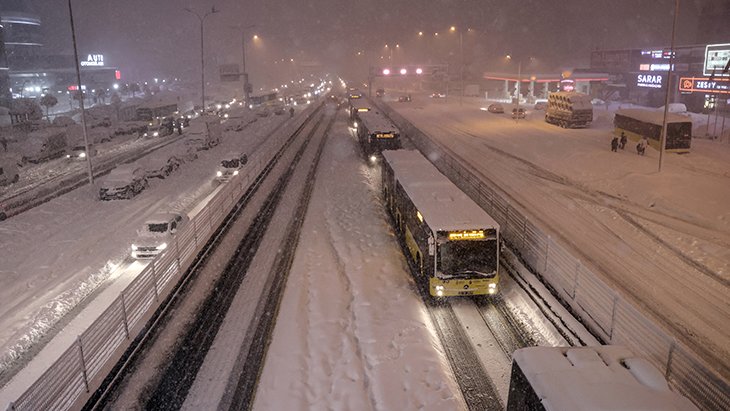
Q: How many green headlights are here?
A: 0